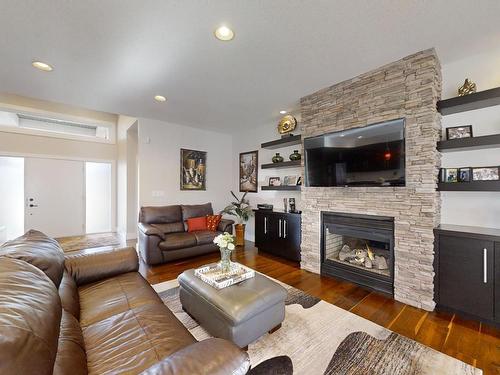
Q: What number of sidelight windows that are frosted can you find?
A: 2